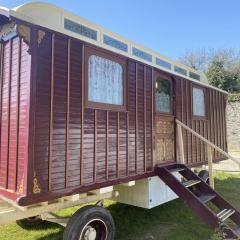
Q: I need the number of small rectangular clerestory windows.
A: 6